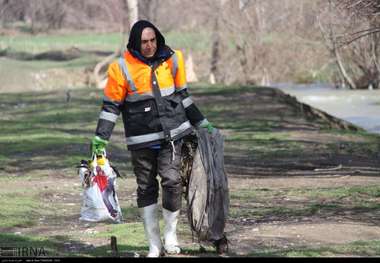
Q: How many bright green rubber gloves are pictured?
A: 2